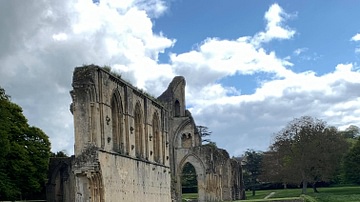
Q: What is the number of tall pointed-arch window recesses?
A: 3